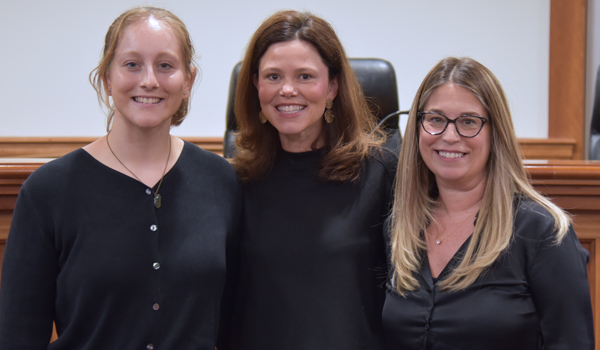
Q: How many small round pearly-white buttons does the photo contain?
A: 5